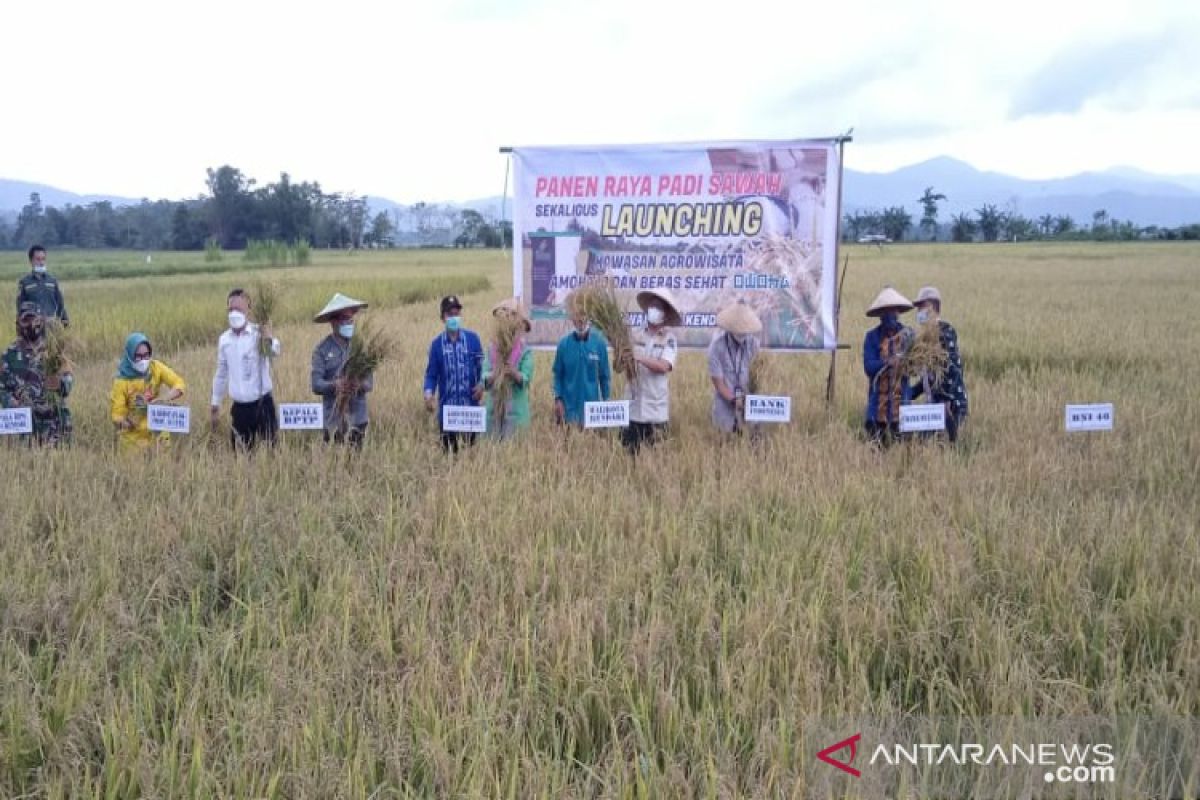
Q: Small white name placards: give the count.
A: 8